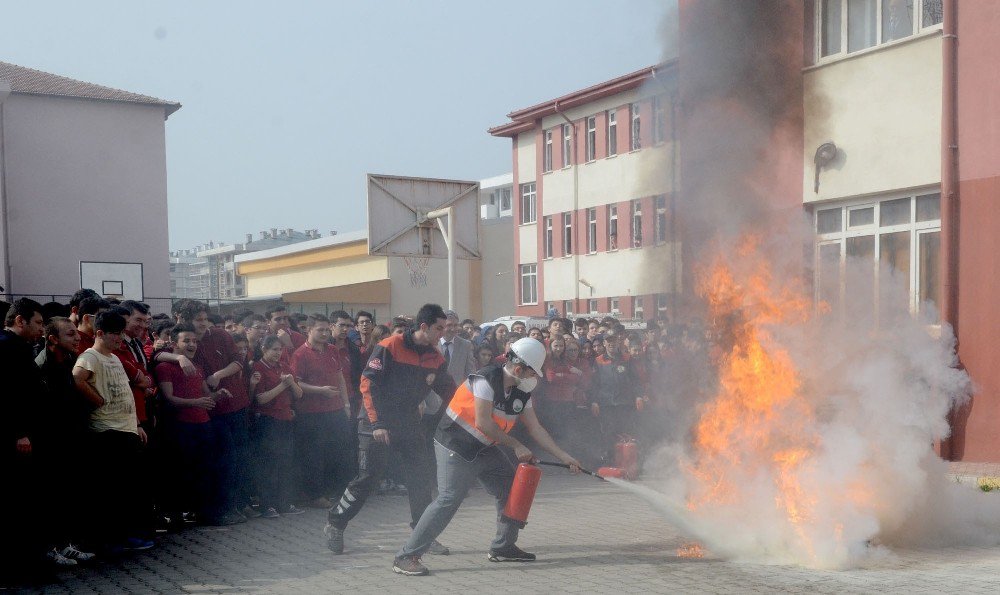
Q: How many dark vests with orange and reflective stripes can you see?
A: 1